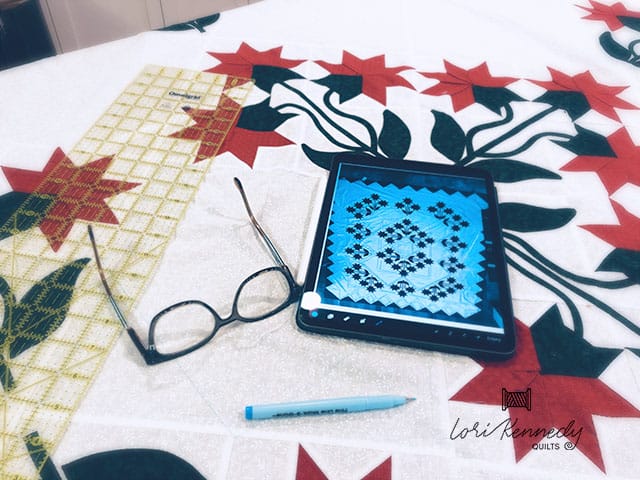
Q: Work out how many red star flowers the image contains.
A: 11